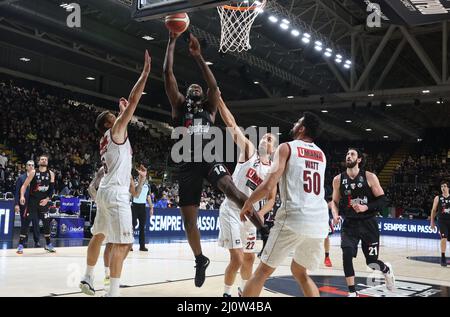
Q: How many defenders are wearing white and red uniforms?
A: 3